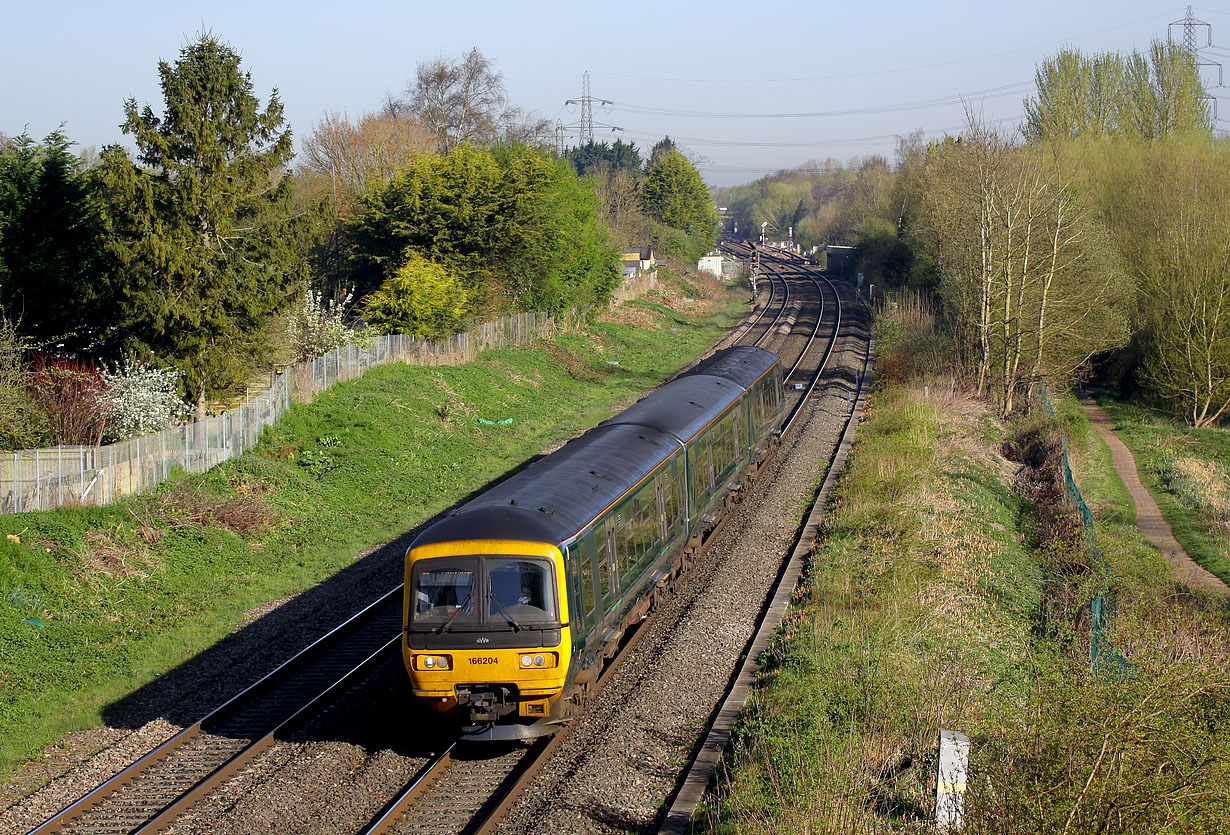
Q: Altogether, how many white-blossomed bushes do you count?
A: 2